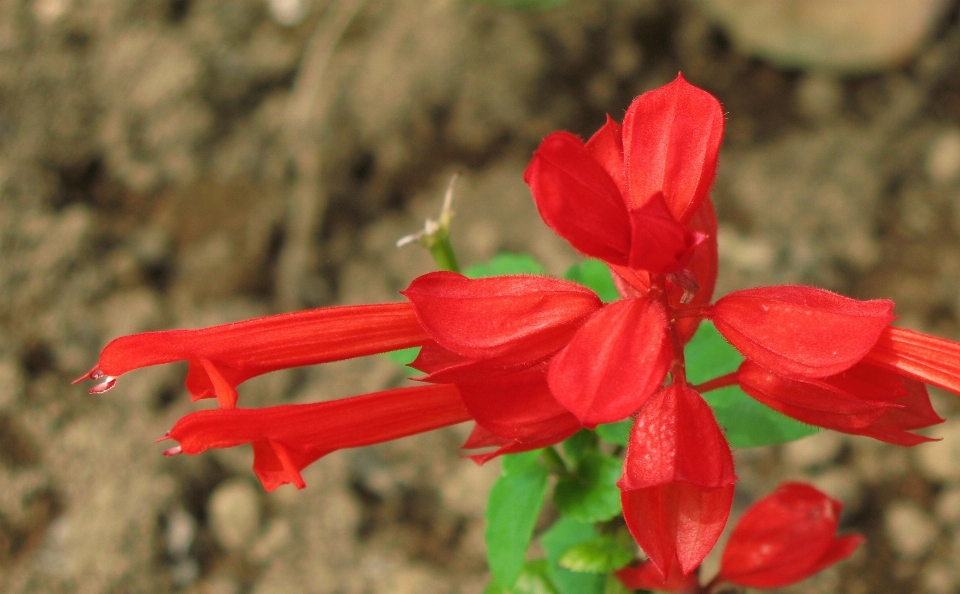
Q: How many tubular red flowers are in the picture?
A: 3